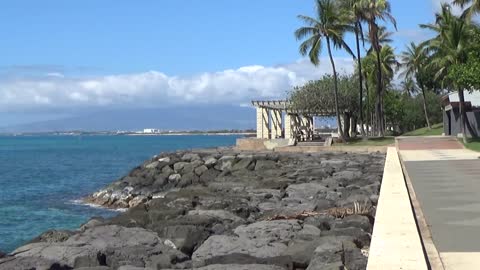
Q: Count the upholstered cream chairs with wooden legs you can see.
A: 0